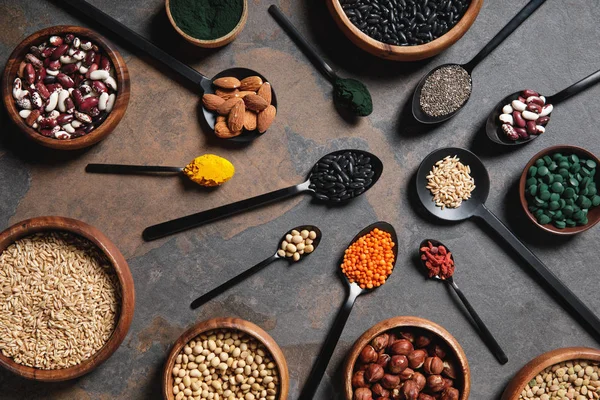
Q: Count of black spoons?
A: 10